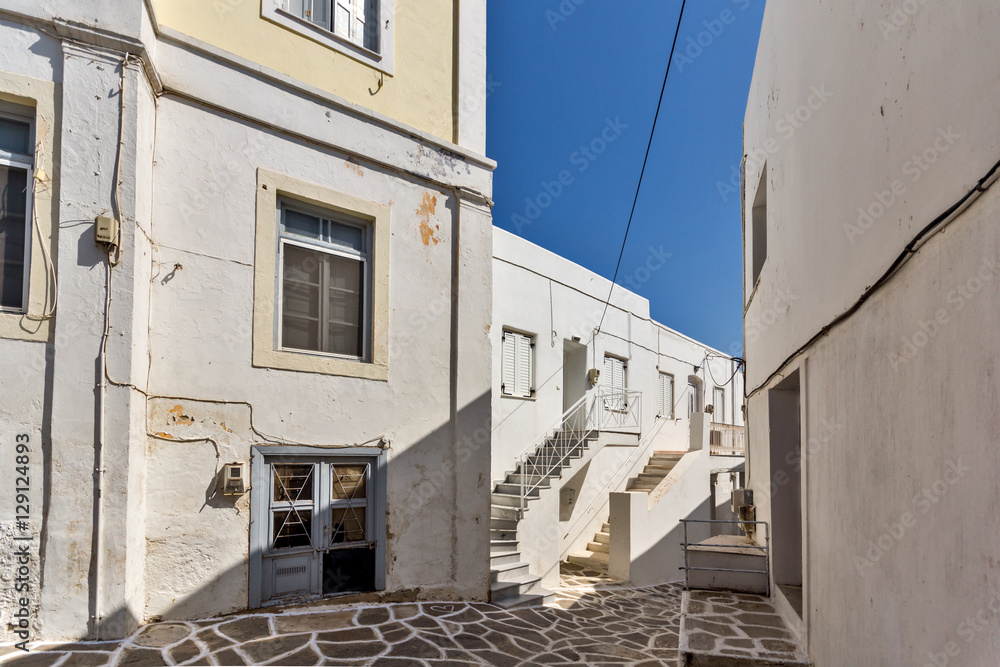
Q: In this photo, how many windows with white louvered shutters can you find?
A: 4